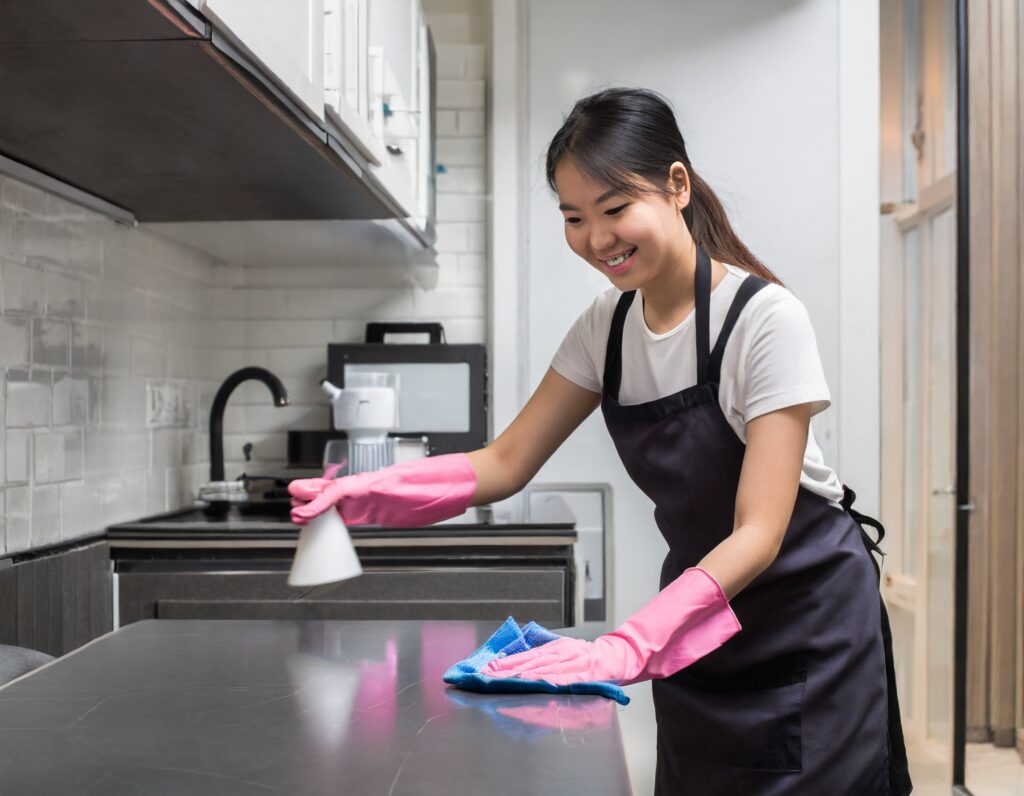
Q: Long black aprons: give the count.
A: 1